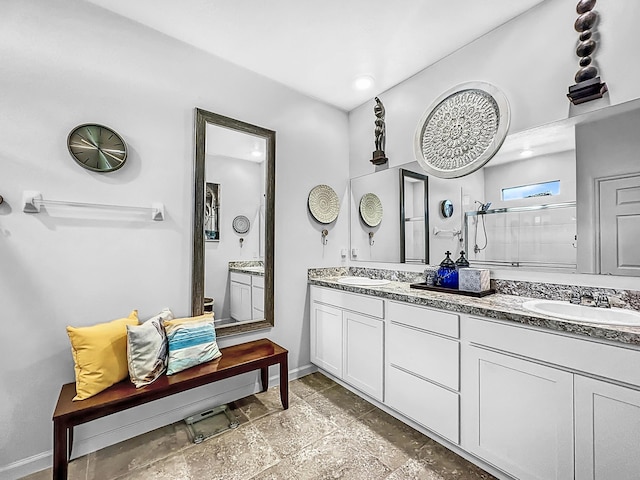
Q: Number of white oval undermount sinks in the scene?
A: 2